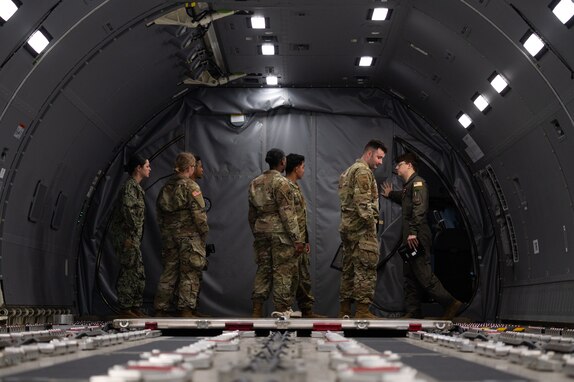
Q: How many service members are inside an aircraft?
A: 7